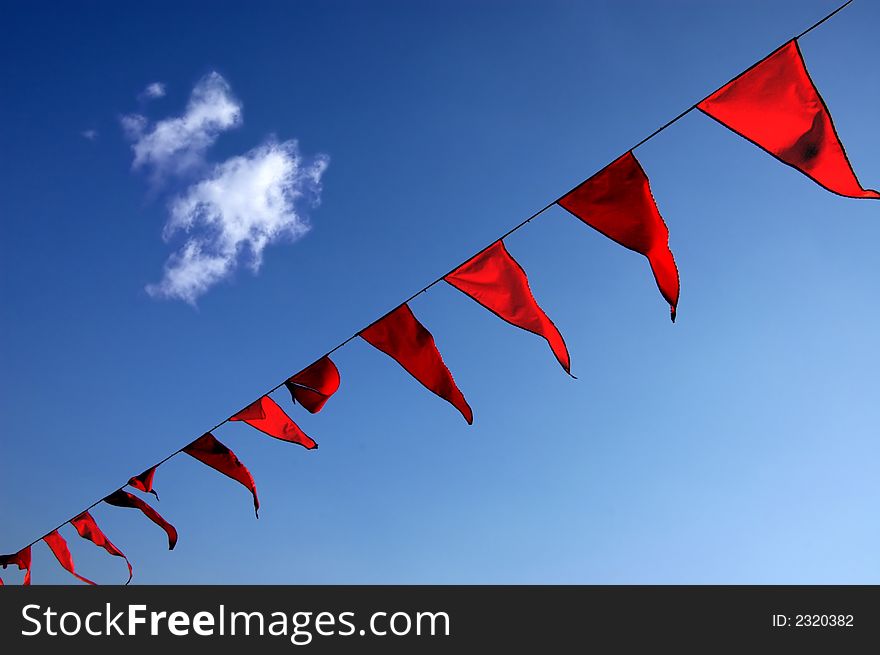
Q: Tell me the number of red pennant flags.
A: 12